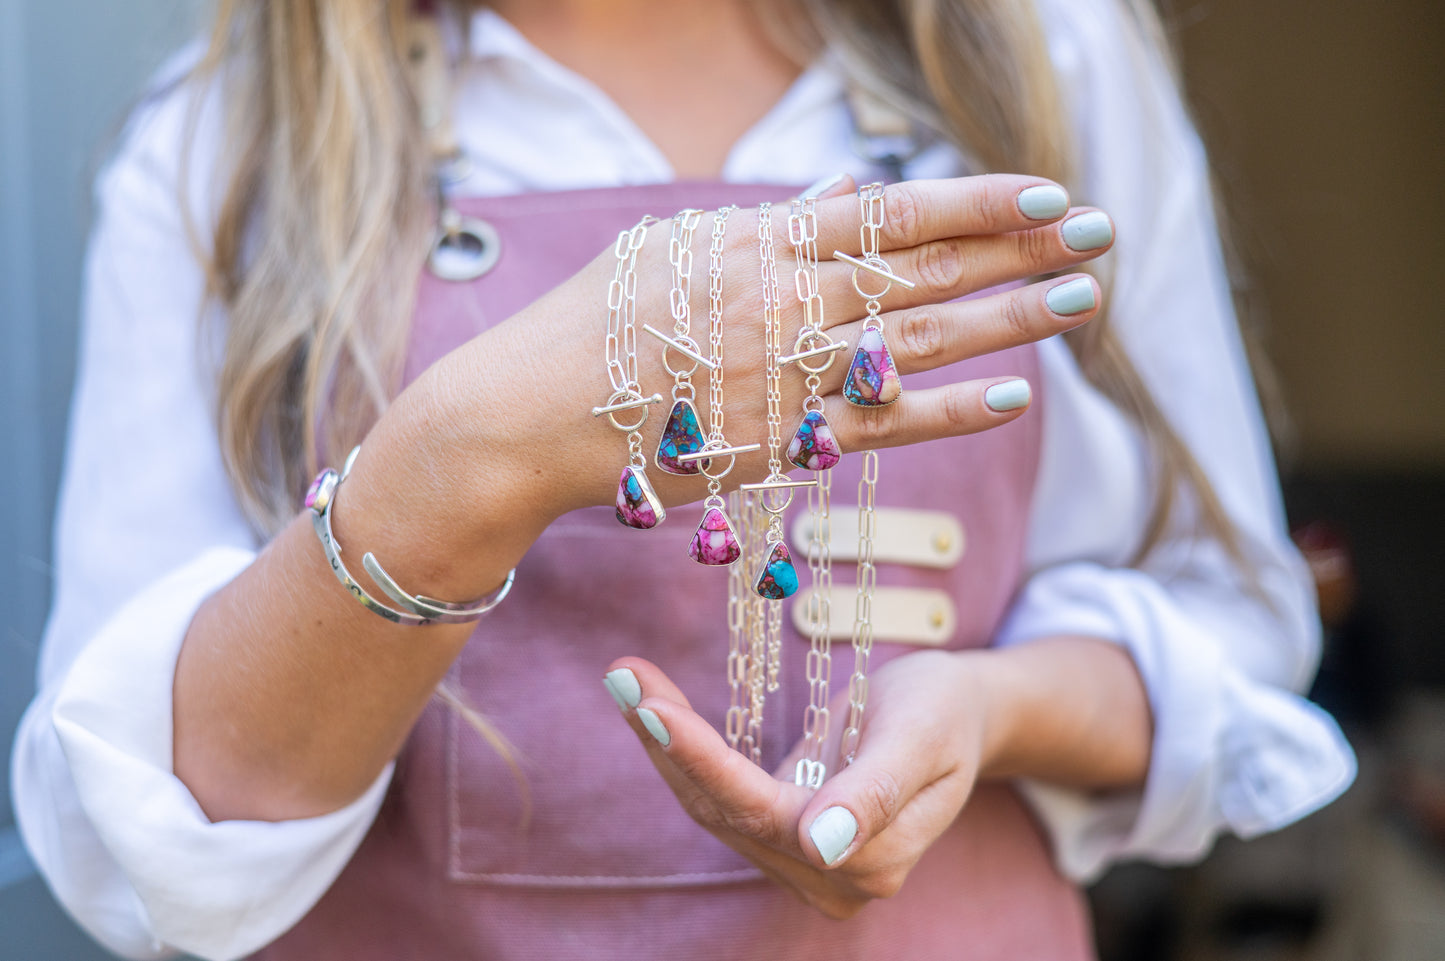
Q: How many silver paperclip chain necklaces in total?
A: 6